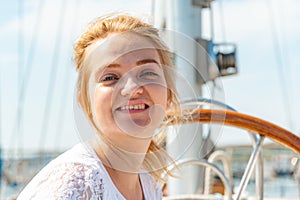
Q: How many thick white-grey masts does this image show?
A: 1